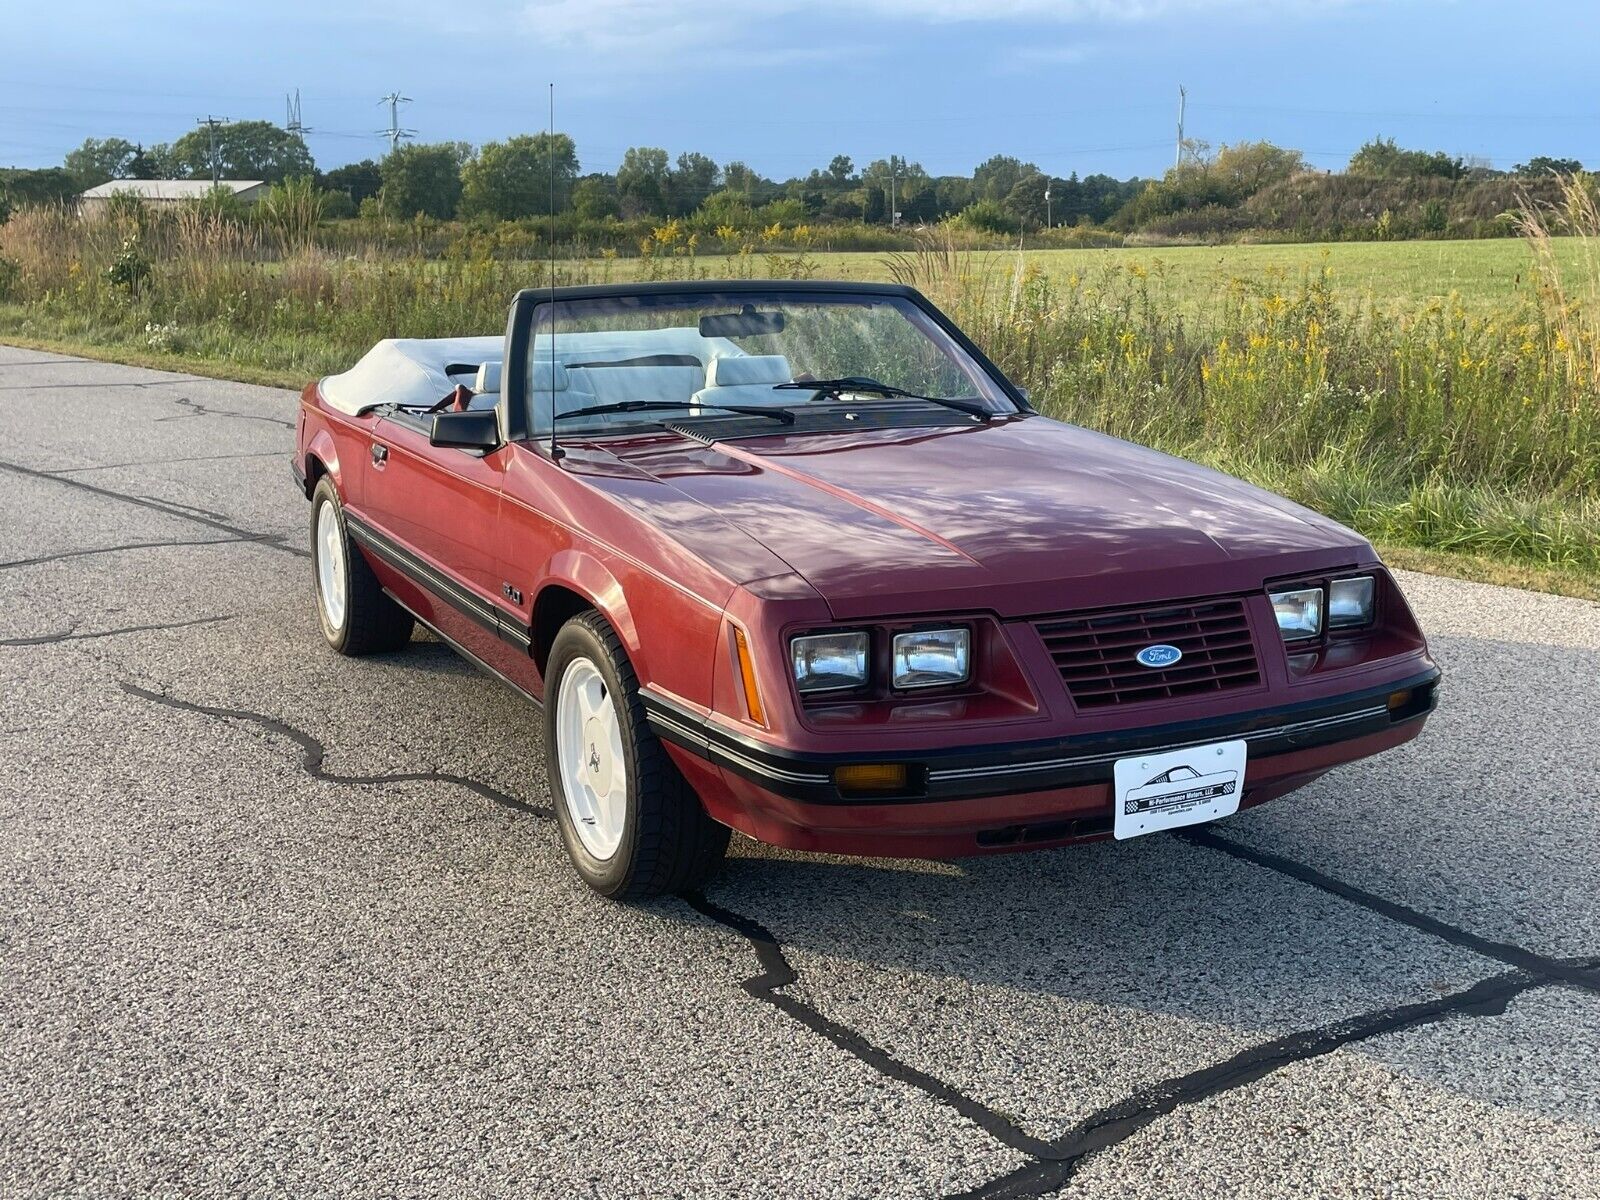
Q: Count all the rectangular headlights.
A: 4